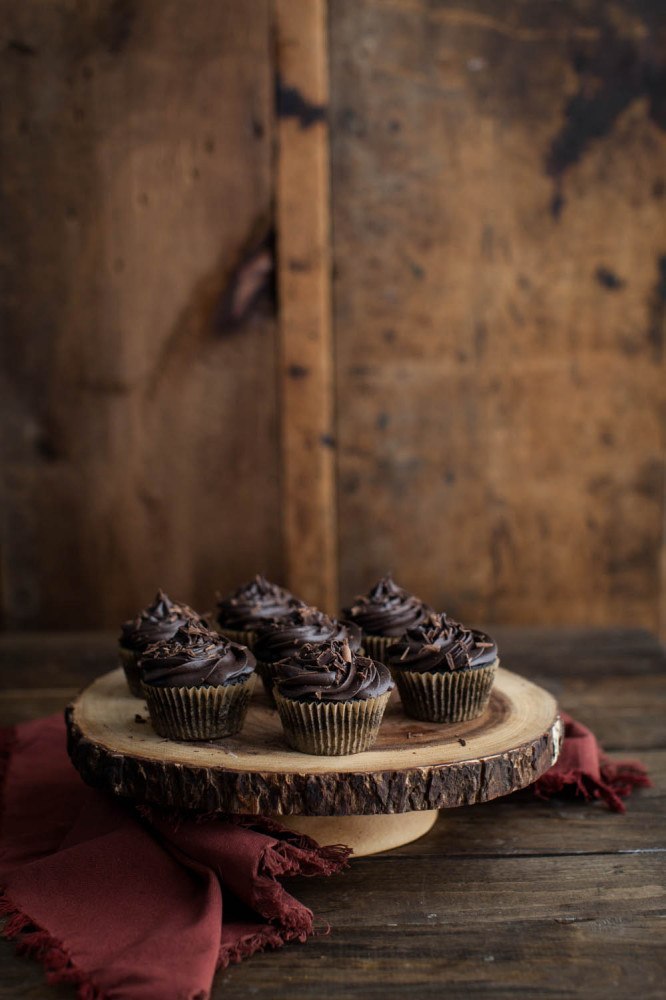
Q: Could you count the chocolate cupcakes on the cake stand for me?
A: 7